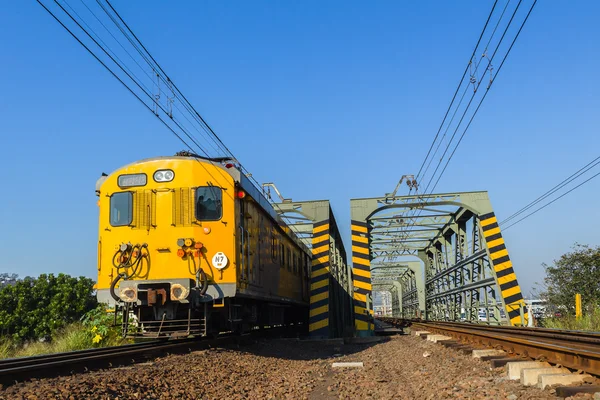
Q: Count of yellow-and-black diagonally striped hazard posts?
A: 3